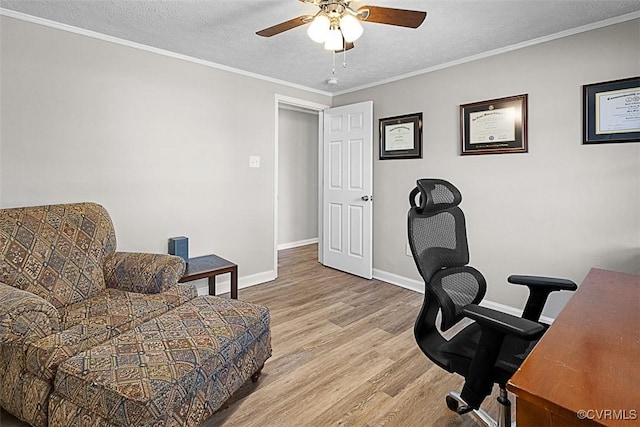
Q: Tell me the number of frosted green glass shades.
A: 0